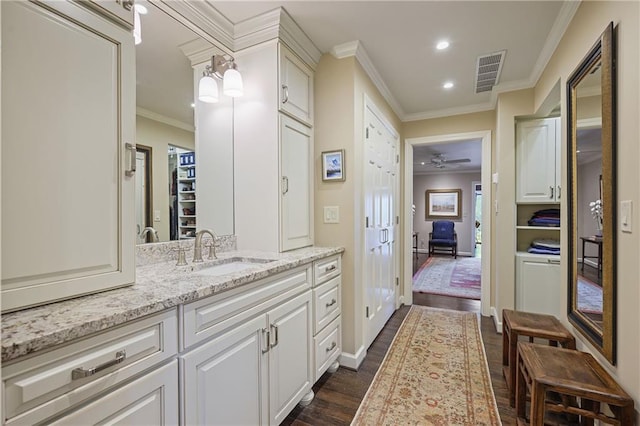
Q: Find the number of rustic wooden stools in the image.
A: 2